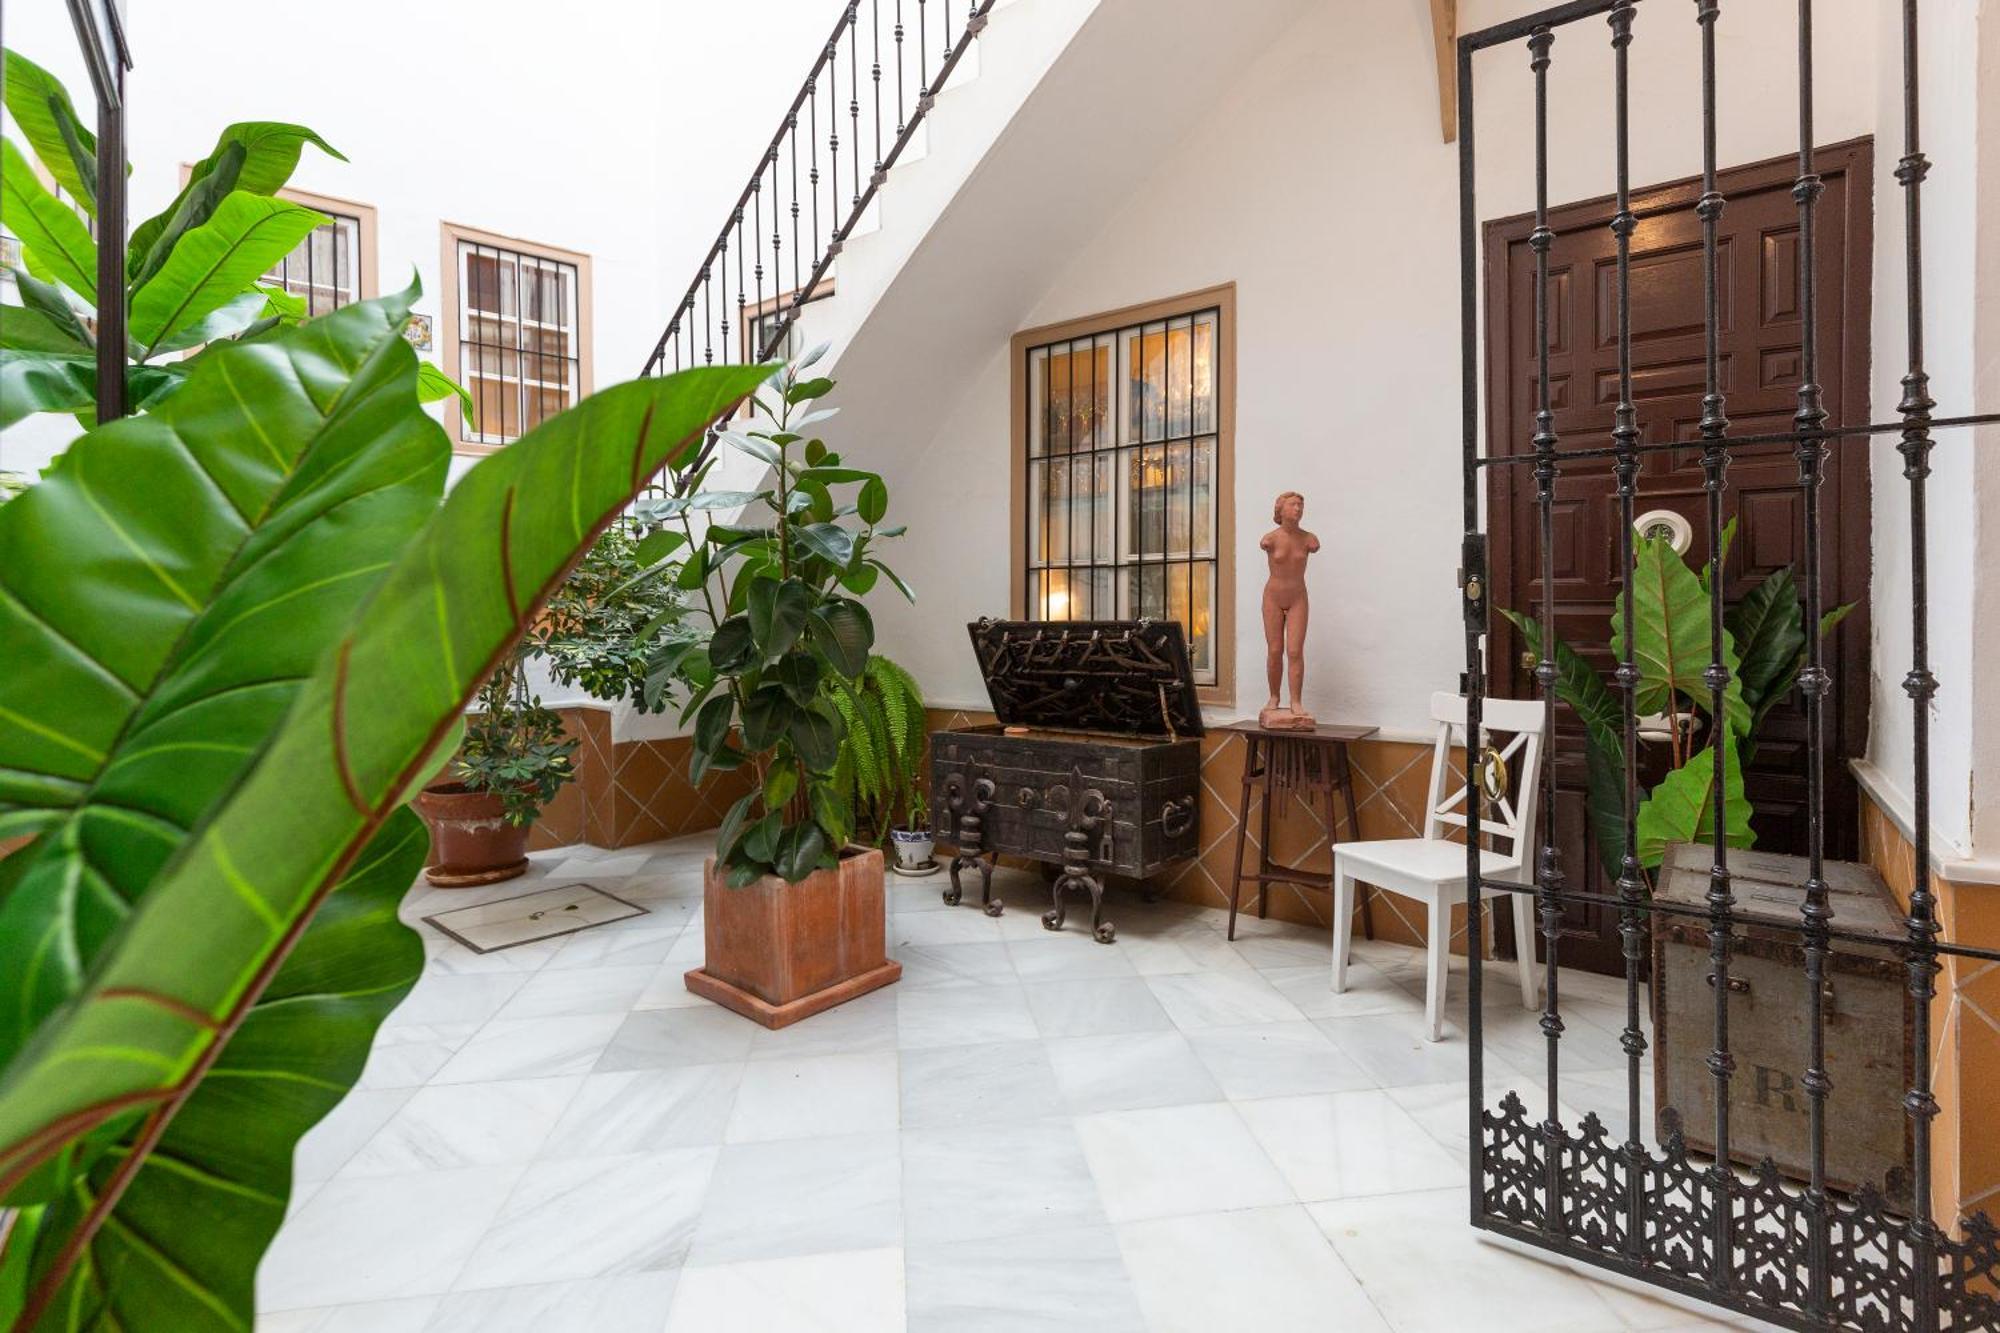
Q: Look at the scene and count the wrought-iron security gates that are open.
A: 1